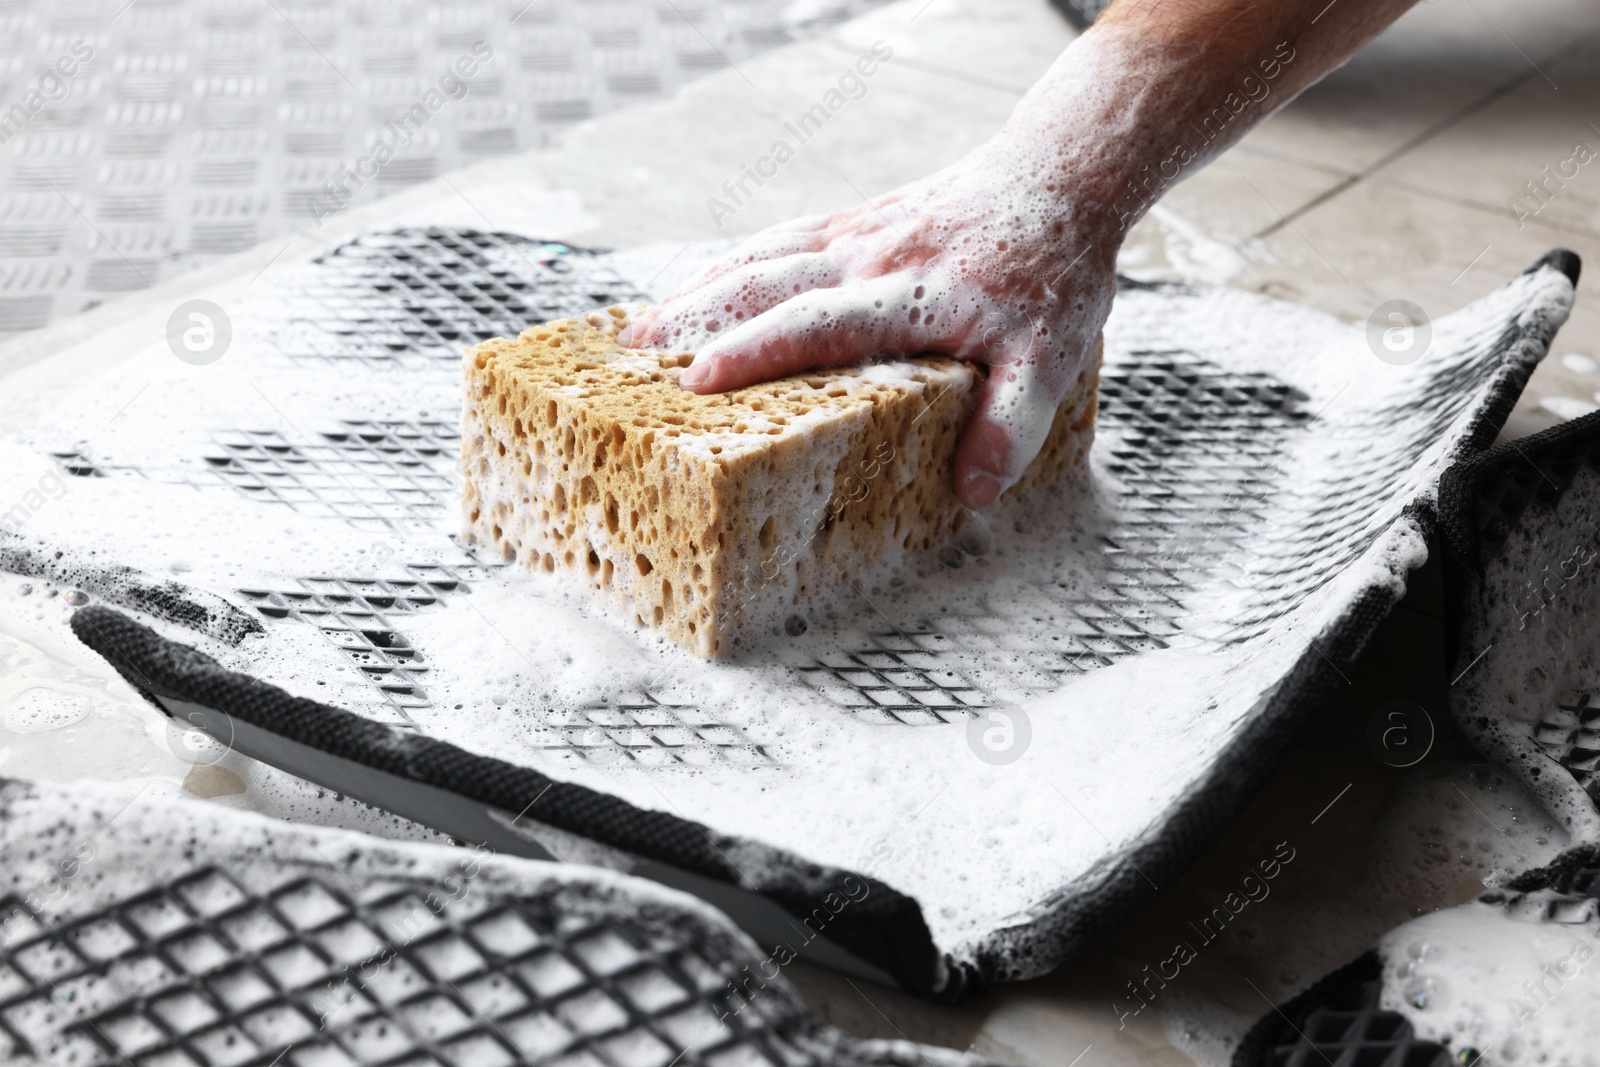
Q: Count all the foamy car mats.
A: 4